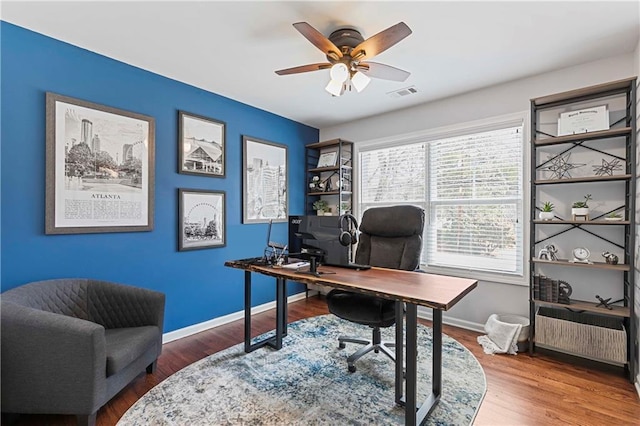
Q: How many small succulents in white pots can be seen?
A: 3